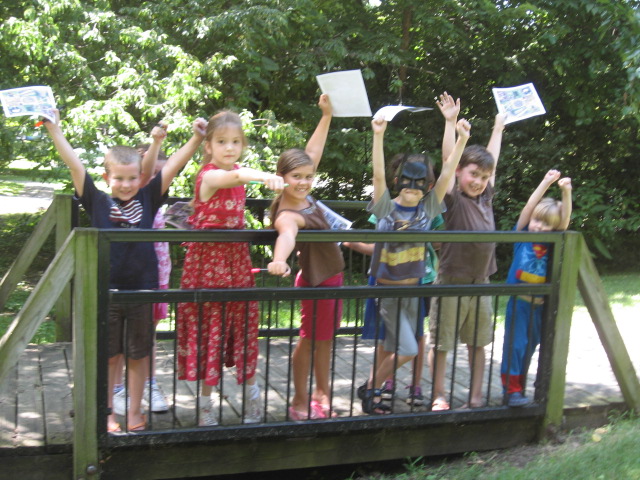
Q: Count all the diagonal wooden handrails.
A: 3